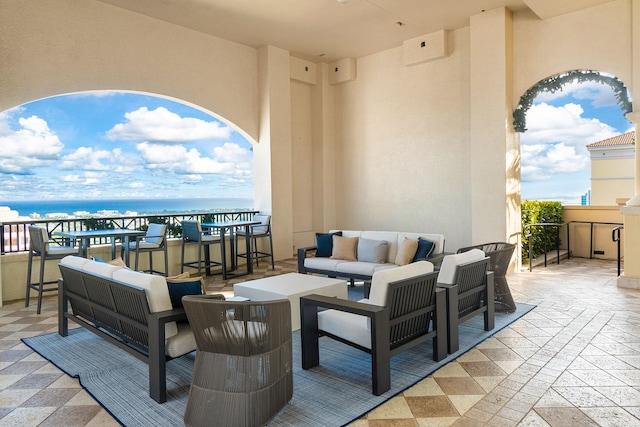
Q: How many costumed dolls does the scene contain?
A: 0